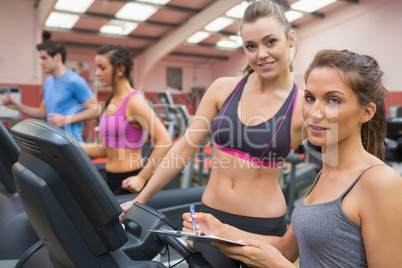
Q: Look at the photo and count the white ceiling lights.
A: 11